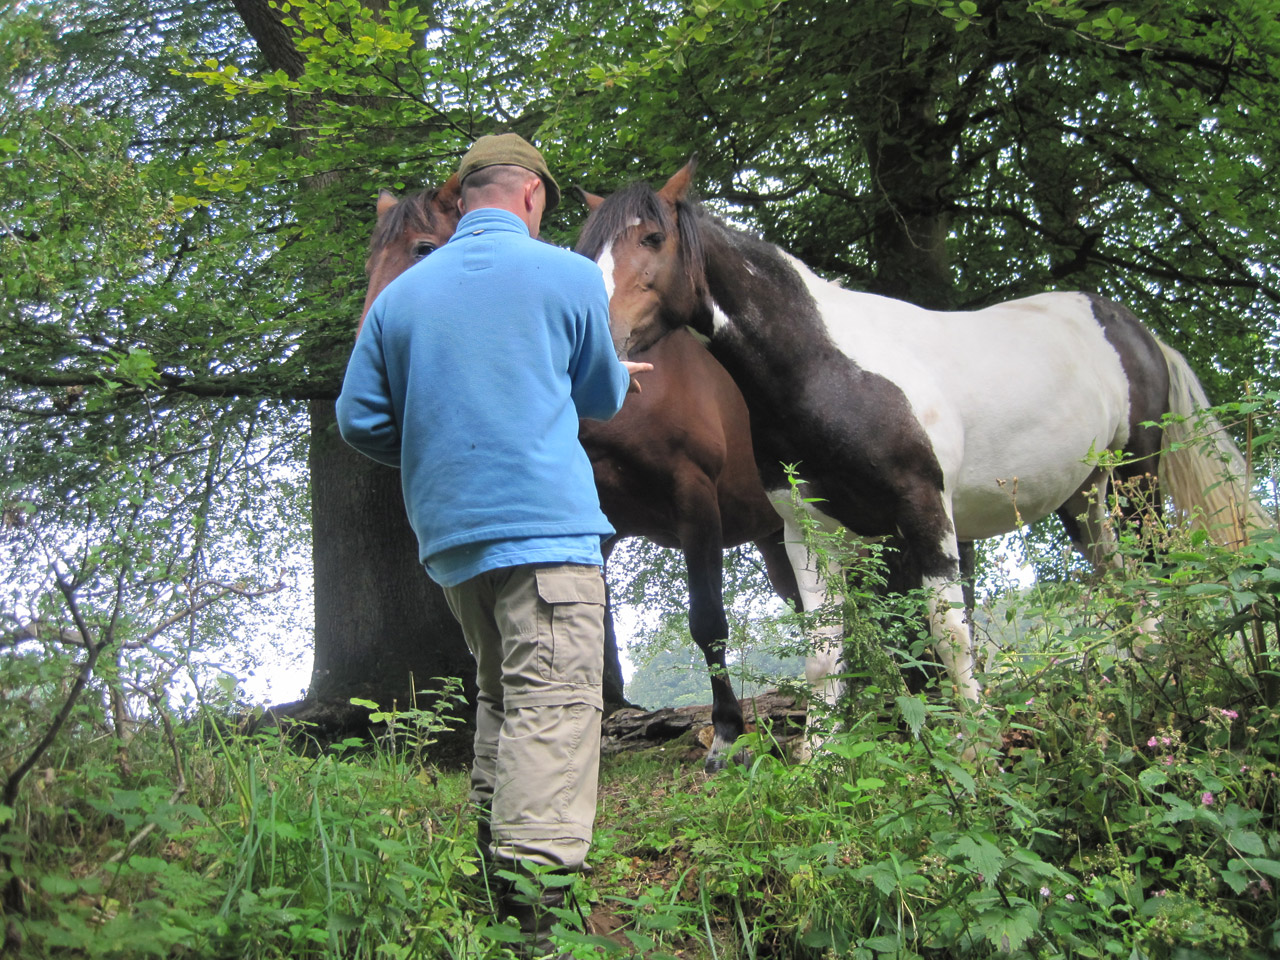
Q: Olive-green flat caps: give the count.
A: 1